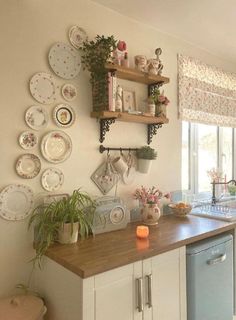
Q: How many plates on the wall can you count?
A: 11